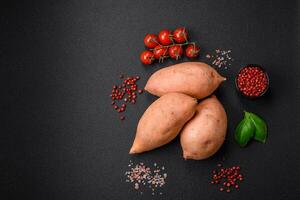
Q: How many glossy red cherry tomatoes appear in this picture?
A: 7